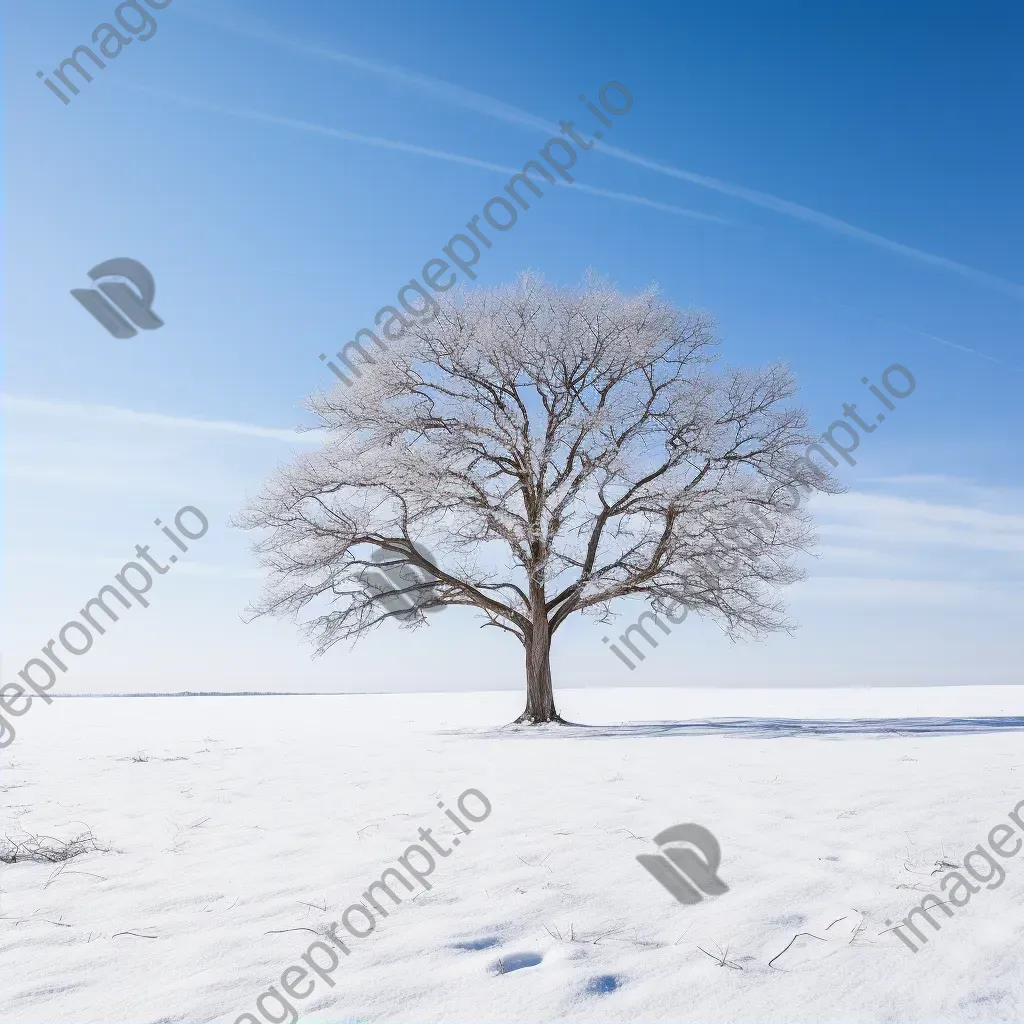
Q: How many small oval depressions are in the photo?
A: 3